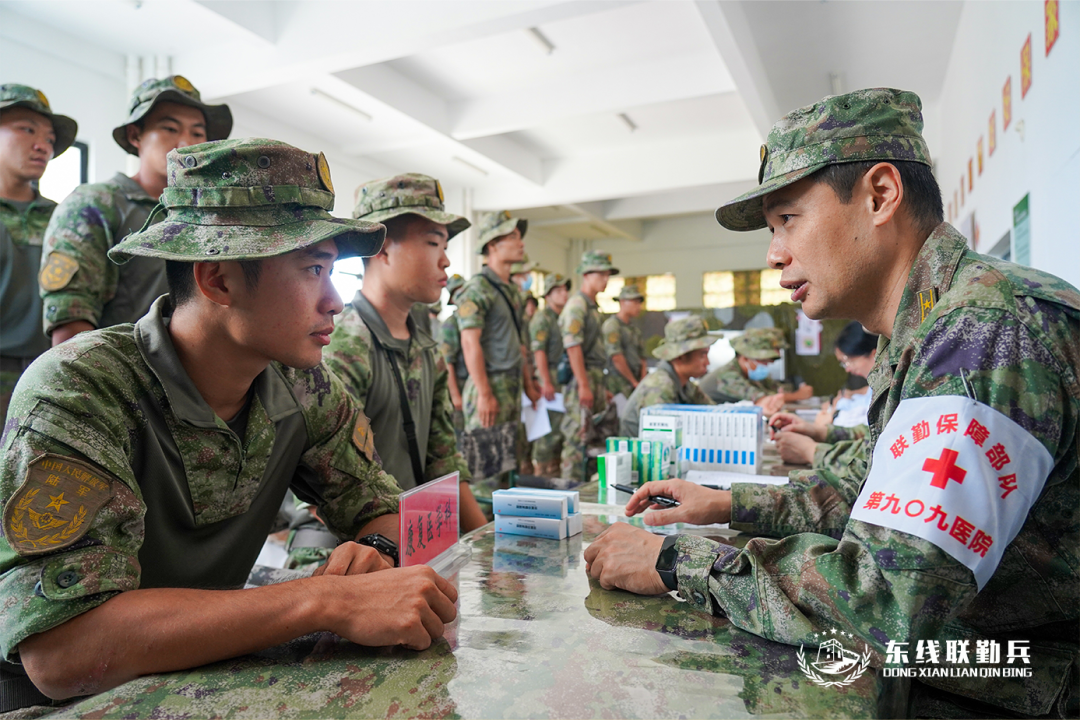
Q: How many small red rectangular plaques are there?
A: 9